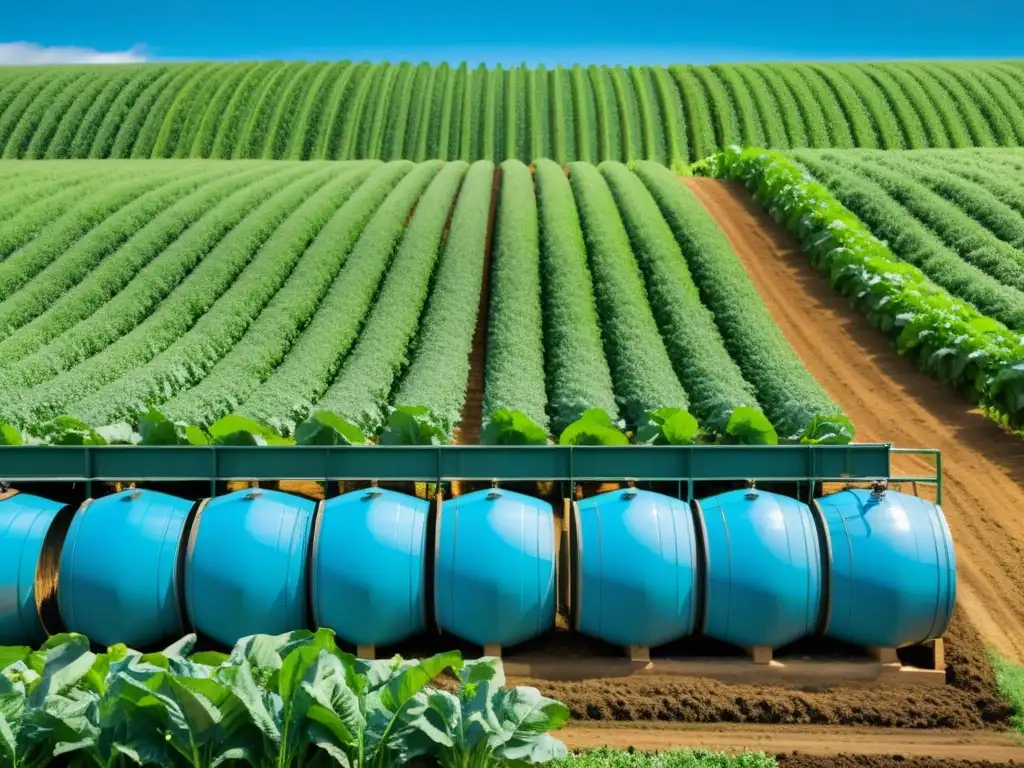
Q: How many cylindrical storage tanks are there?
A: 8